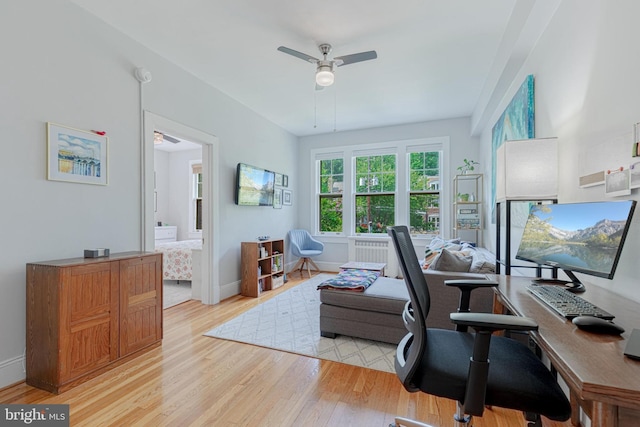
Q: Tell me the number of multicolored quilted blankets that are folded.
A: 1